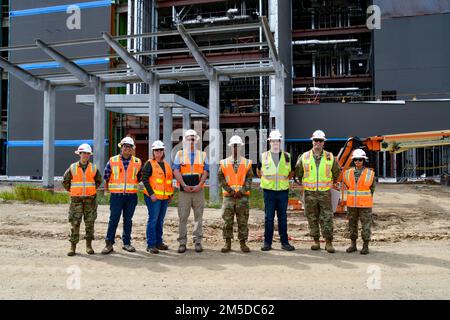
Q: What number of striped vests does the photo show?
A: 8